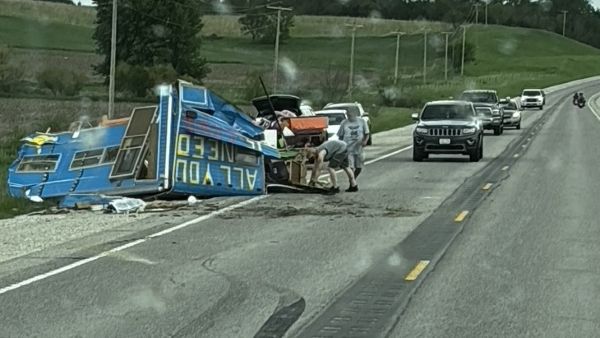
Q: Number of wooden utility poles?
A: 10